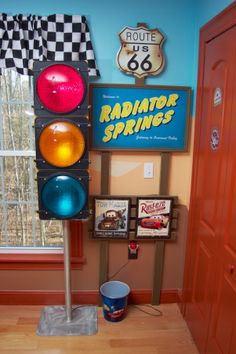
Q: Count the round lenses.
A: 3